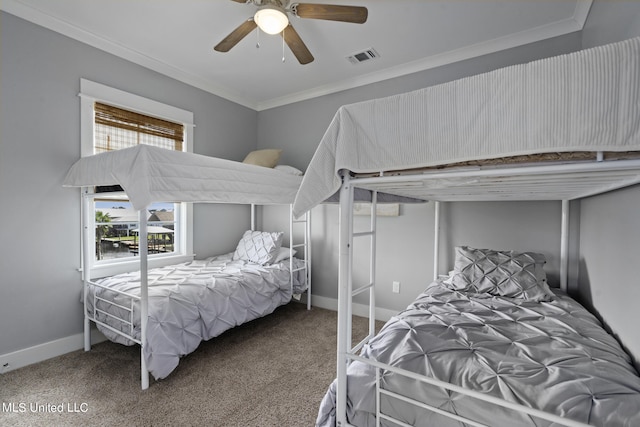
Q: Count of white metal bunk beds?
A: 2